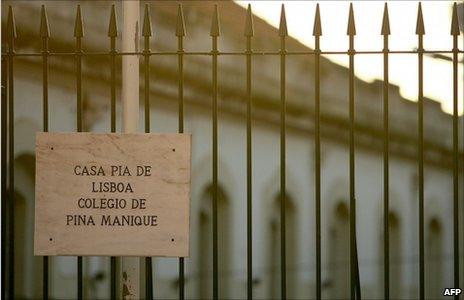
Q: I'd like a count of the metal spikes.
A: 14